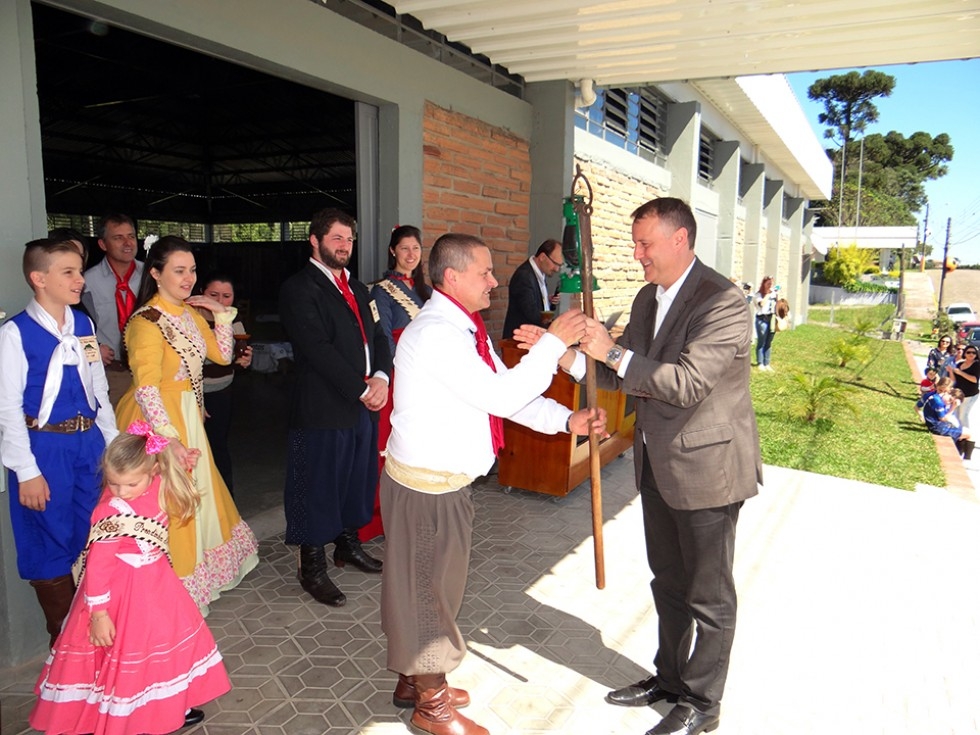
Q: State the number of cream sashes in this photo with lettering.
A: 3